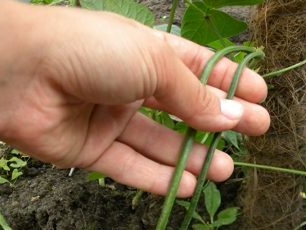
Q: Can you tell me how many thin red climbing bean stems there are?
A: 0